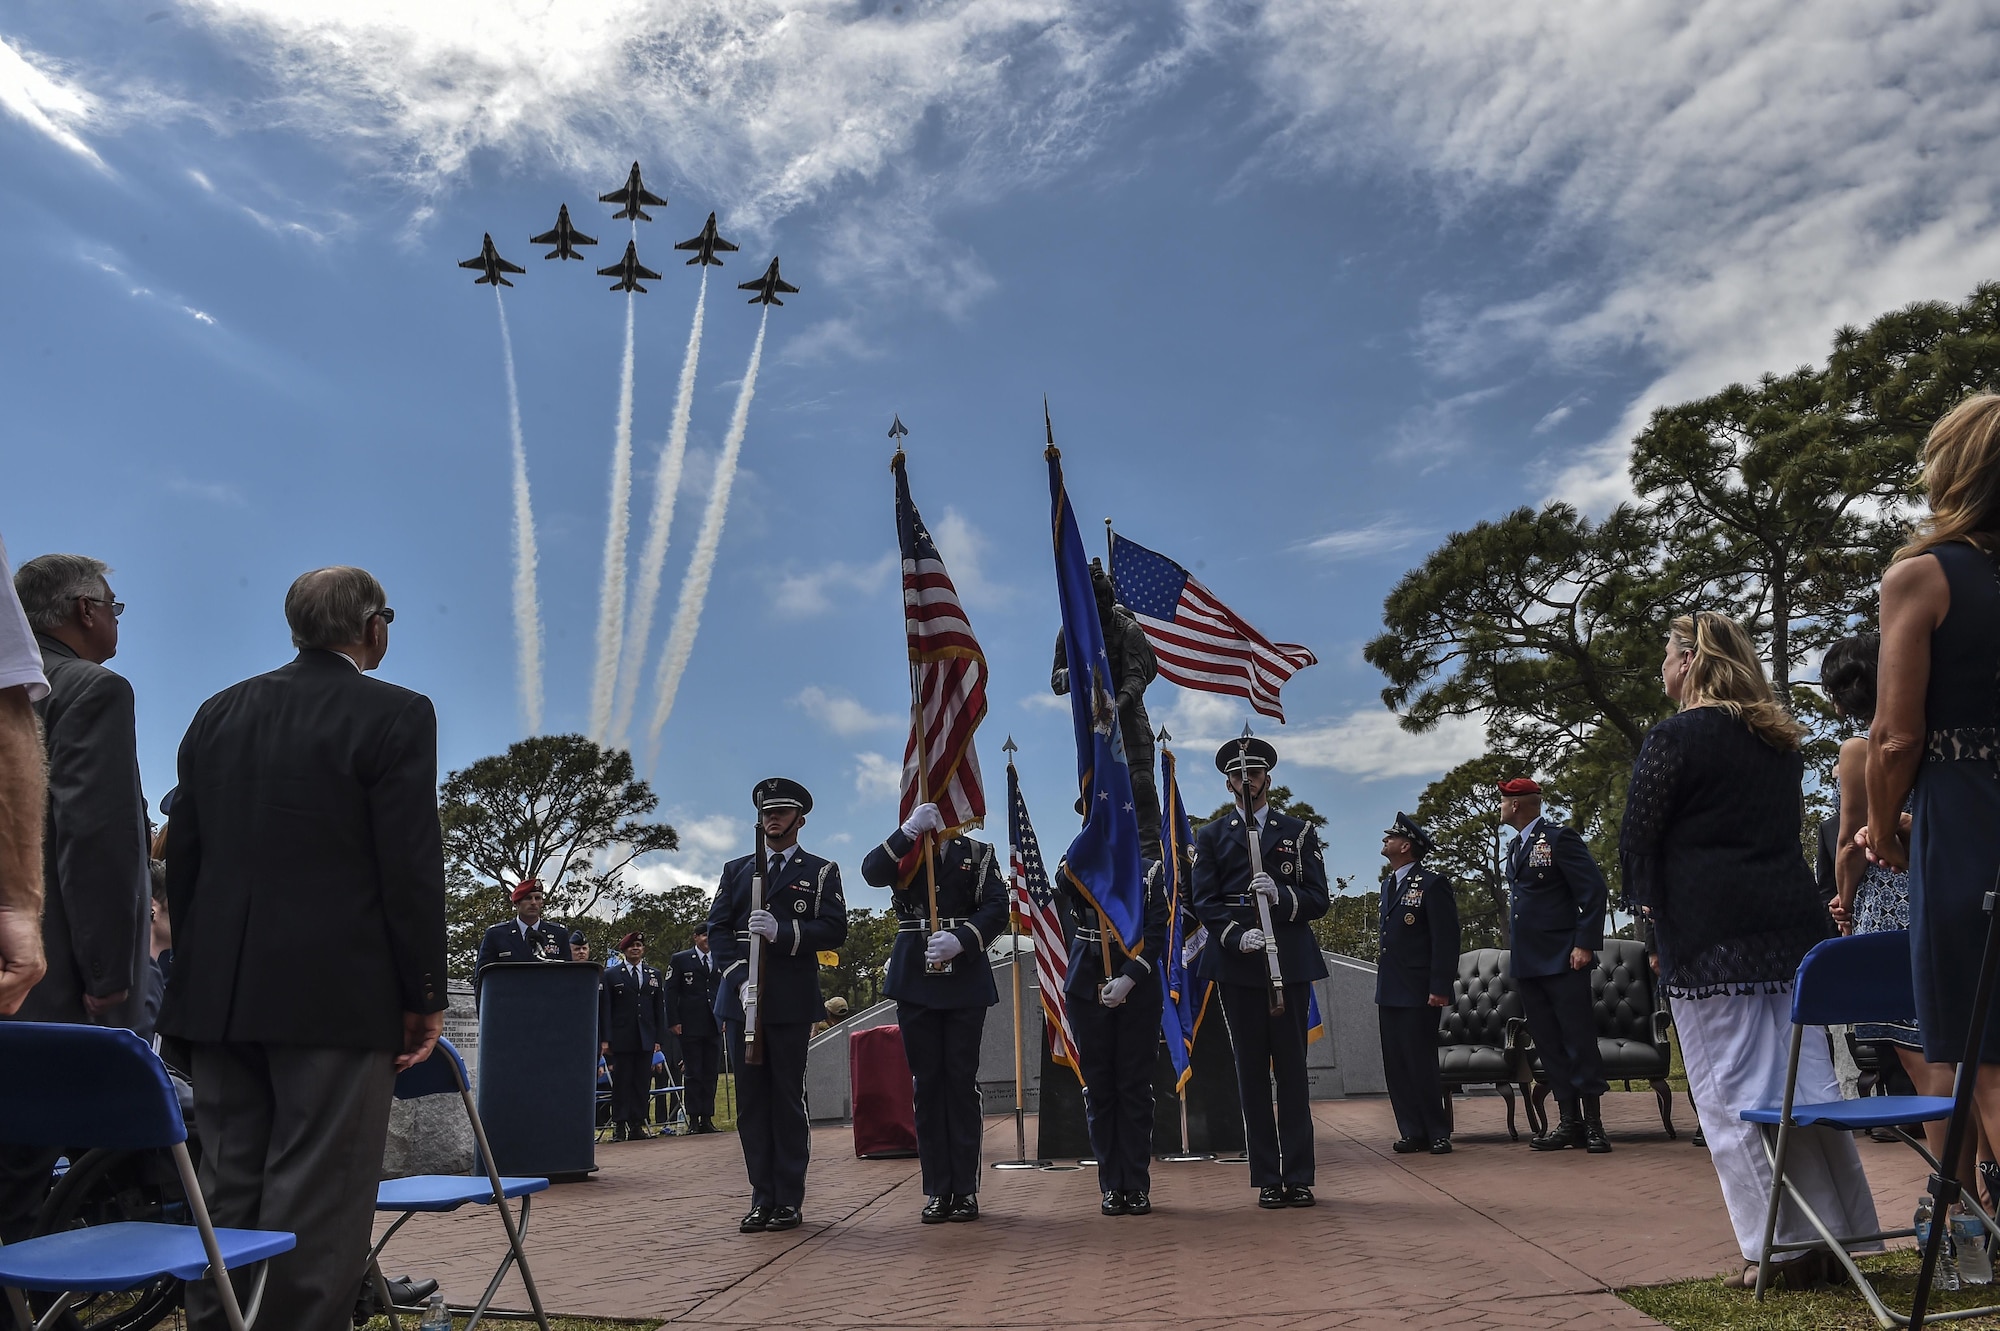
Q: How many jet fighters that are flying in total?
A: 6